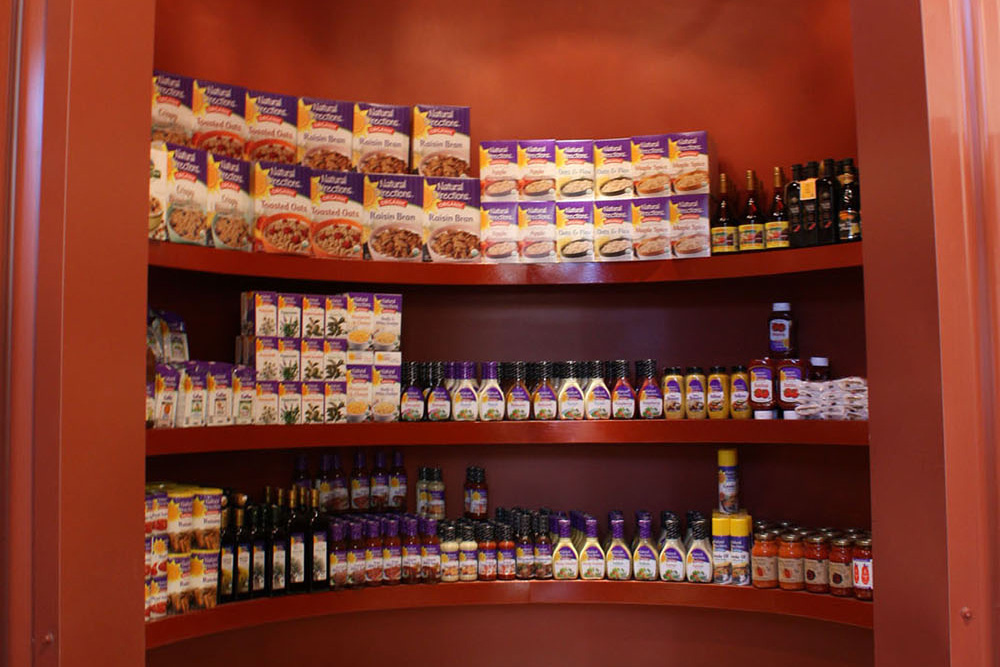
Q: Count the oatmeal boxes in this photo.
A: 12